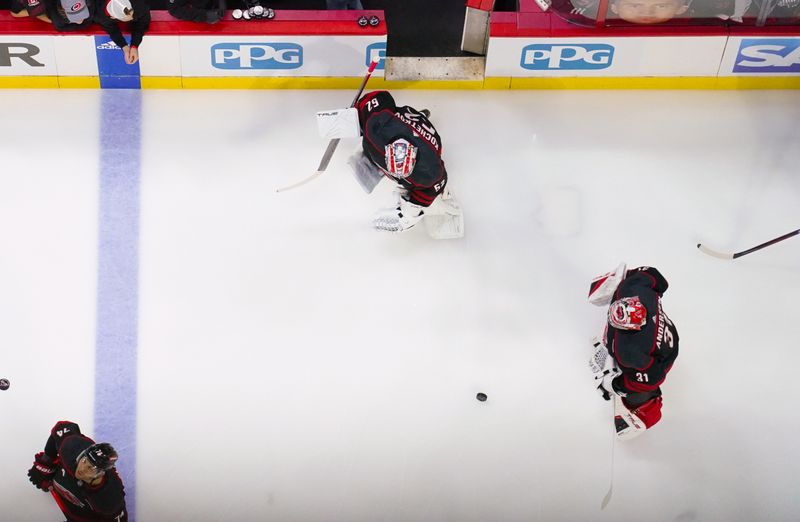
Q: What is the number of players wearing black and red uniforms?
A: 3